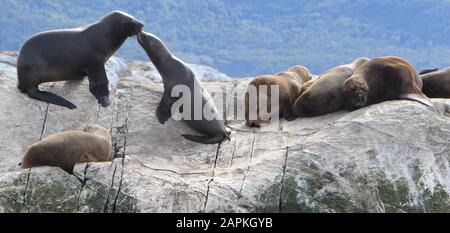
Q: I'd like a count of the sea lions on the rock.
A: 7